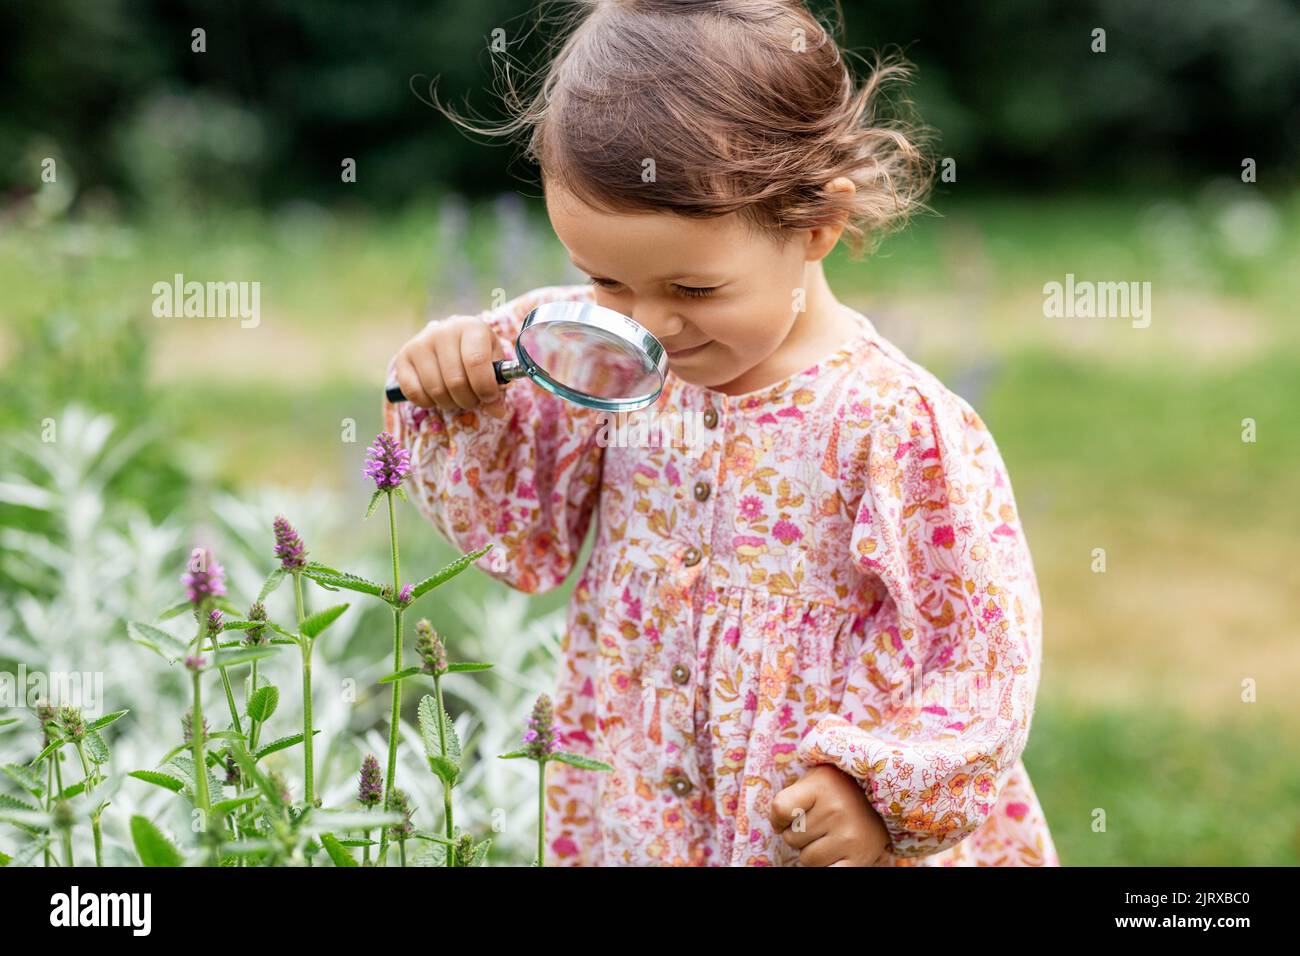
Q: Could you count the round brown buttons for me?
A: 5